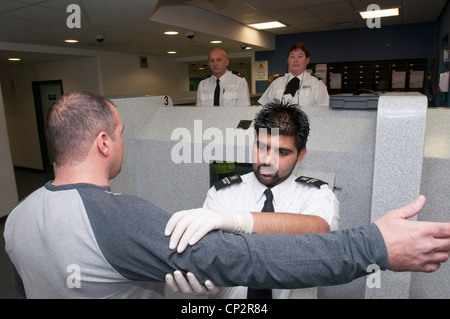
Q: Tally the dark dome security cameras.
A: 3